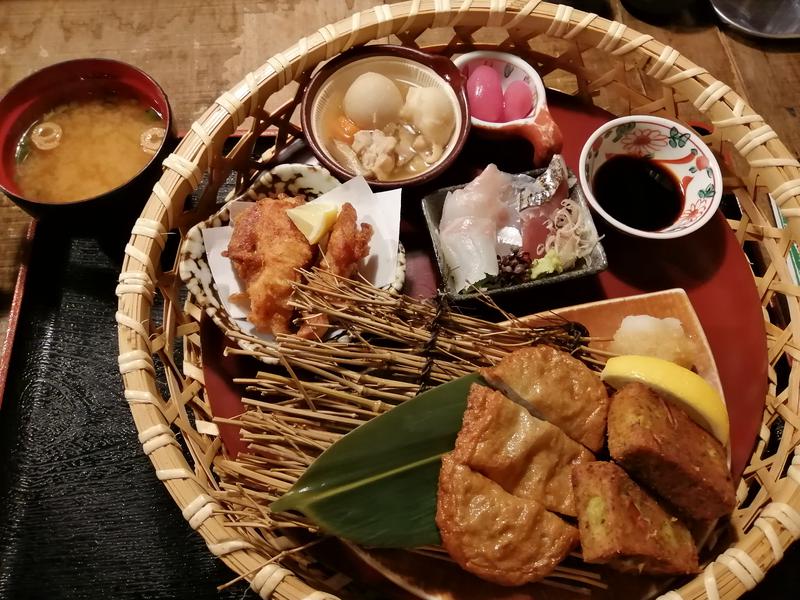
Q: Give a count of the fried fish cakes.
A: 5